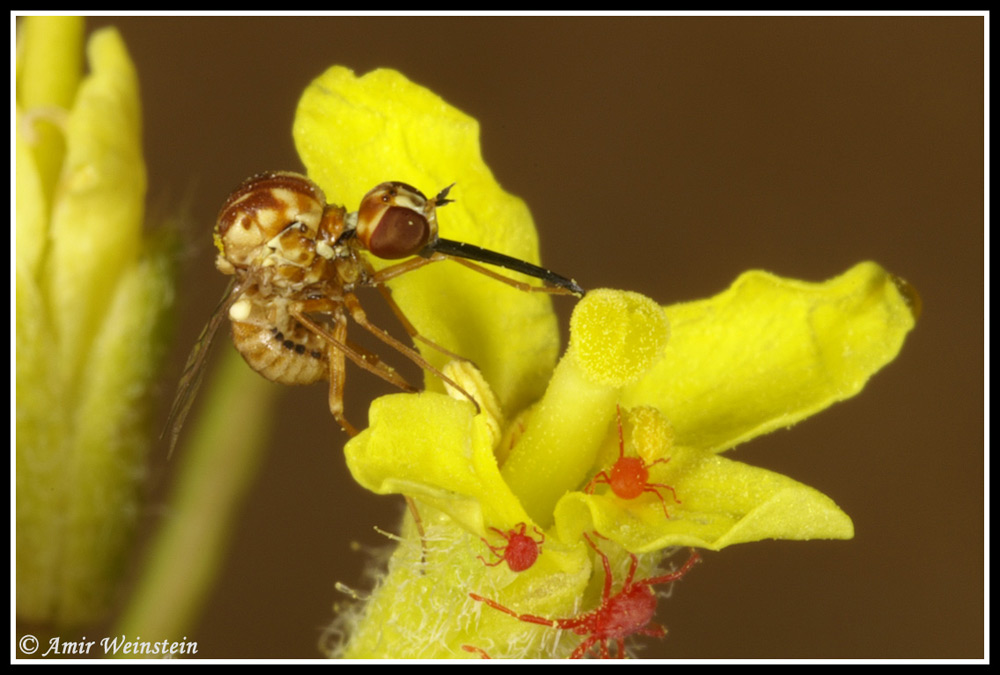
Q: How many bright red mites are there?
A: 3